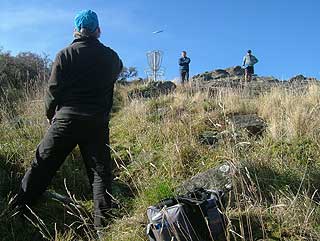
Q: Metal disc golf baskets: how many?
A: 1